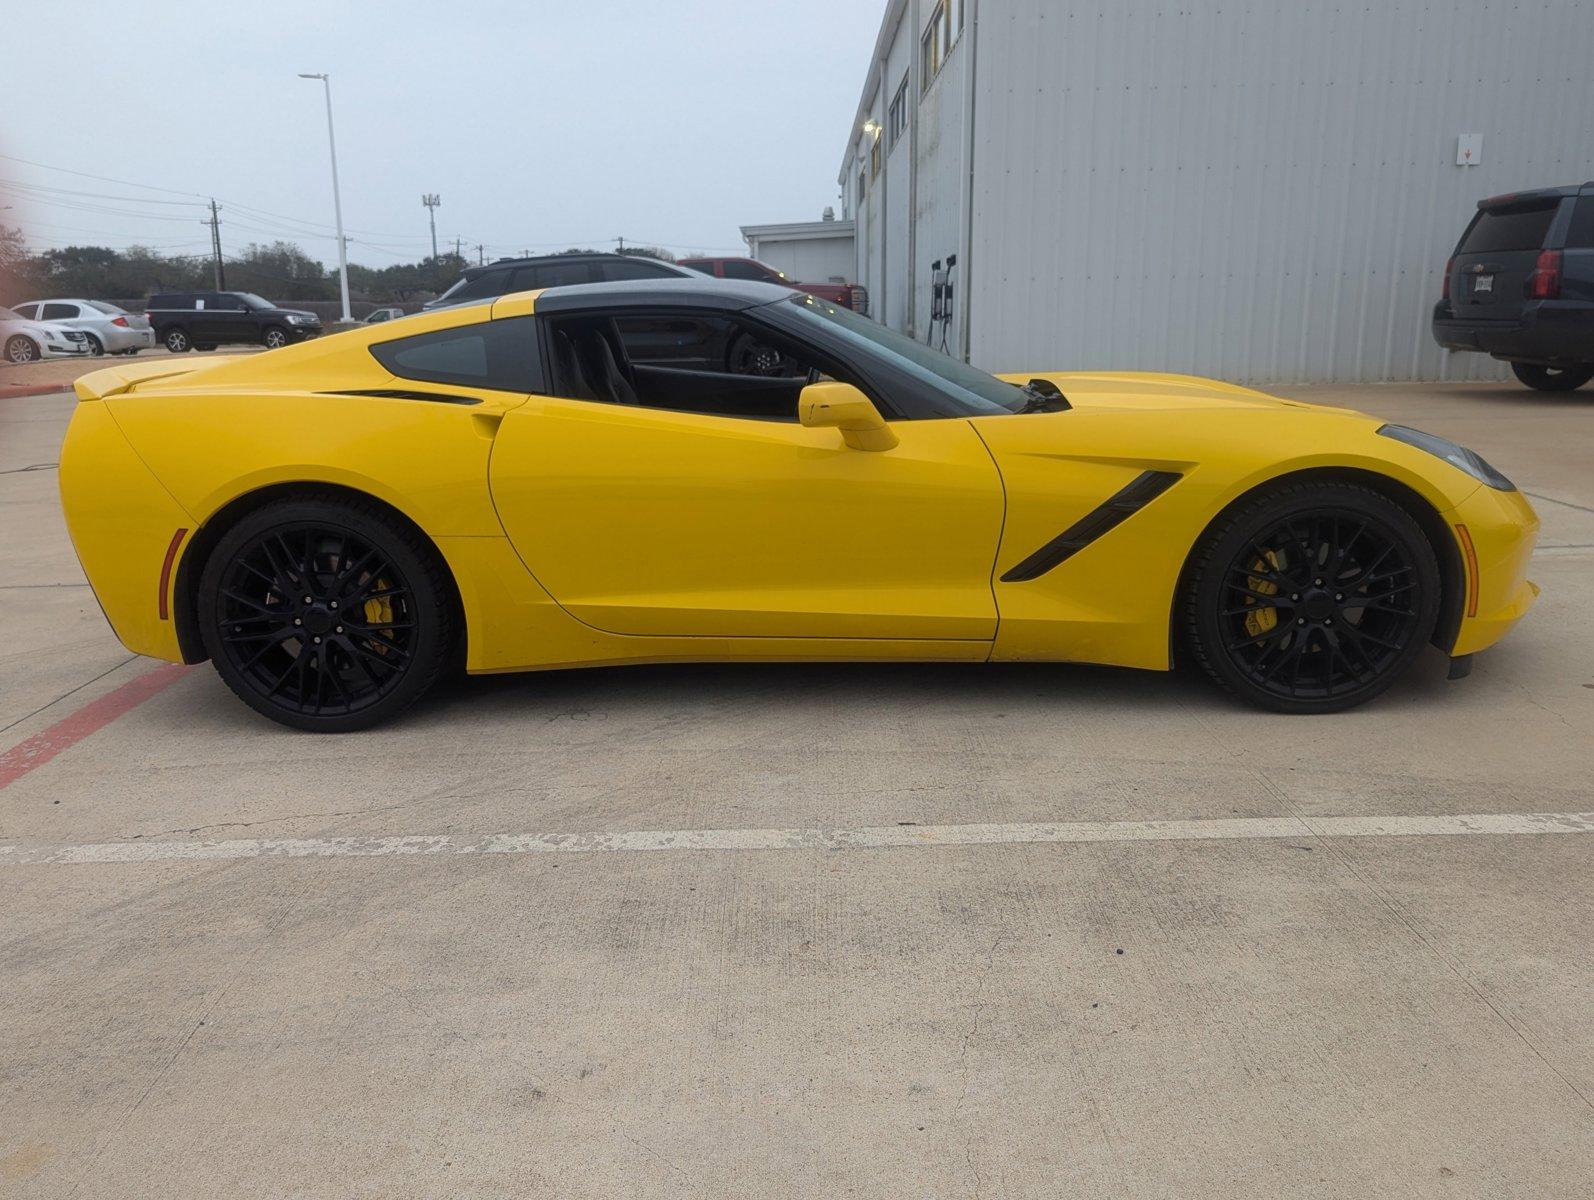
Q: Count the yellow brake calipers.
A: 2